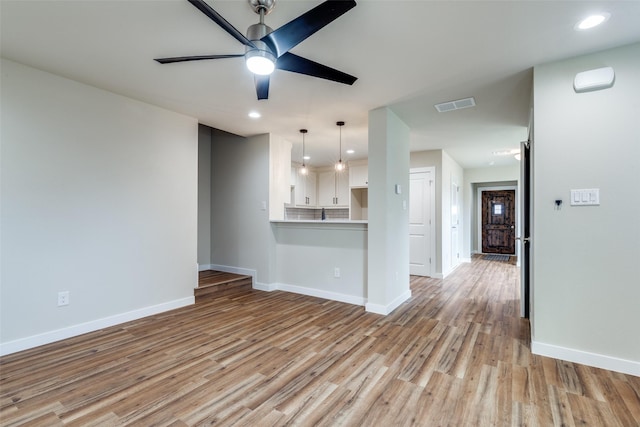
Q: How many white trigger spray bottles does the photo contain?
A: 0